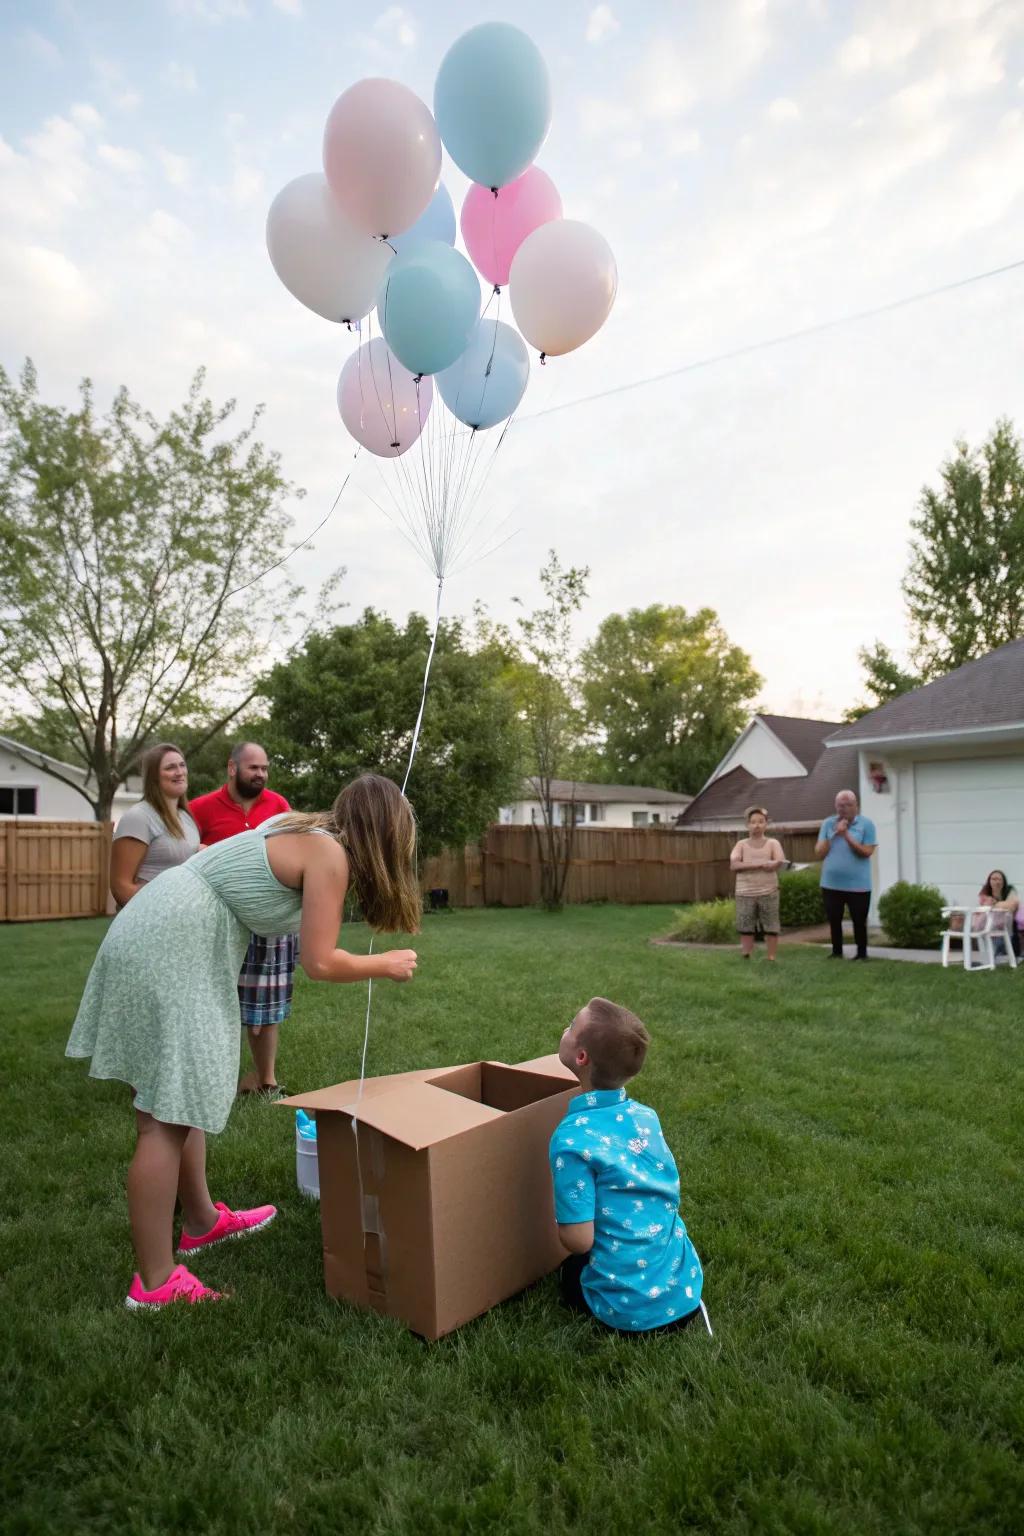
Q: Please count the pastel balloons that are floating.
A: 9